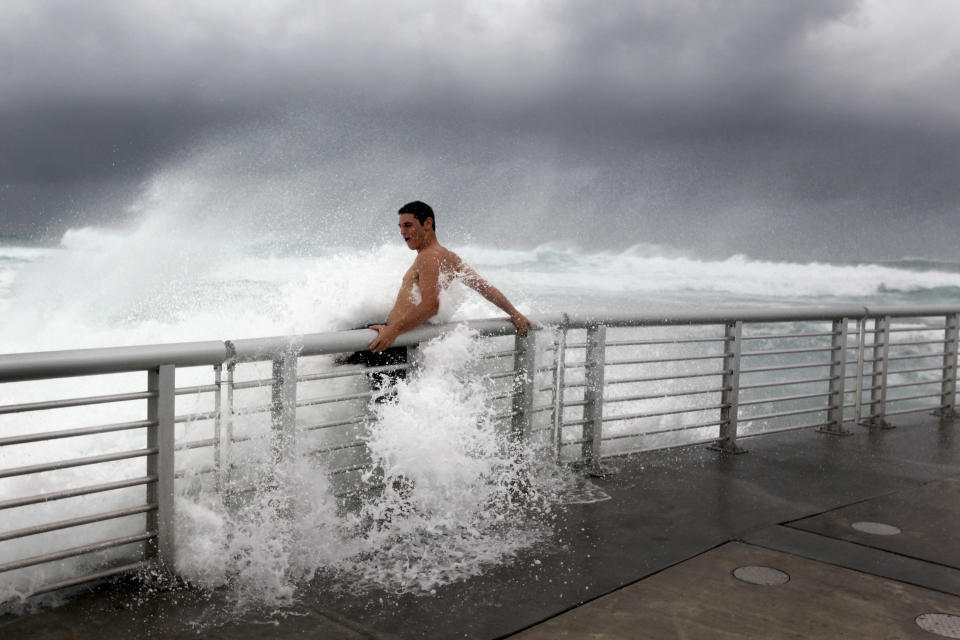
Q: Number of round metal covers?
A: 3